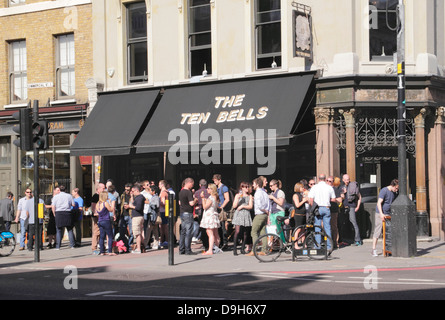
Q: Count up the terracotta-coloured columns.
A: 4